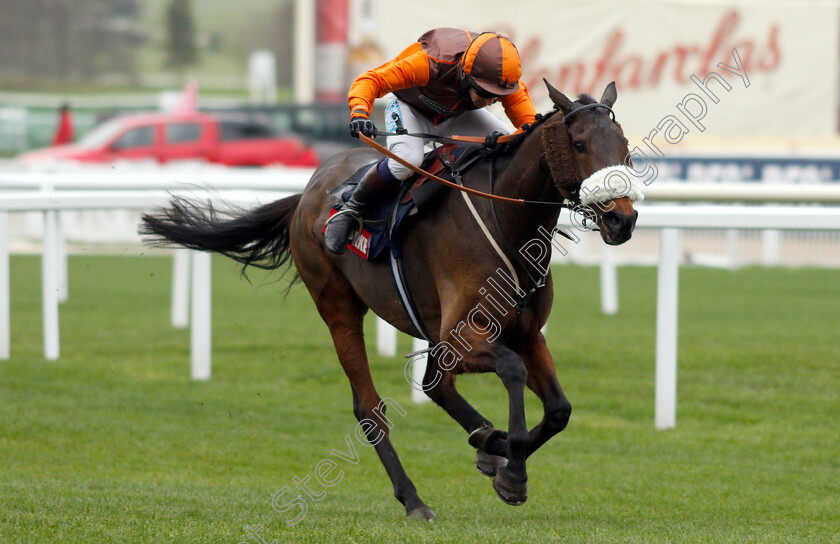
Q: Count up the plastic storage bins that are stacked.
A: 0